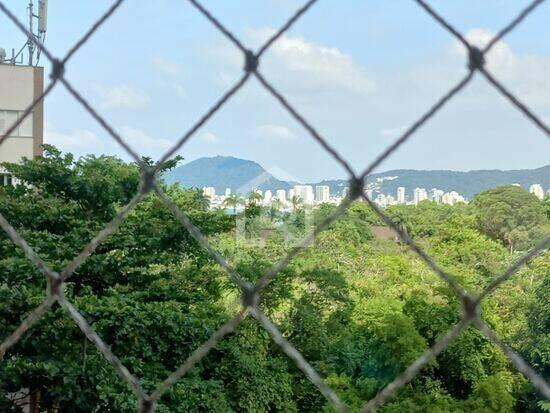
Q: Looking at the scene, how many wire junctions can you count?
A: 9